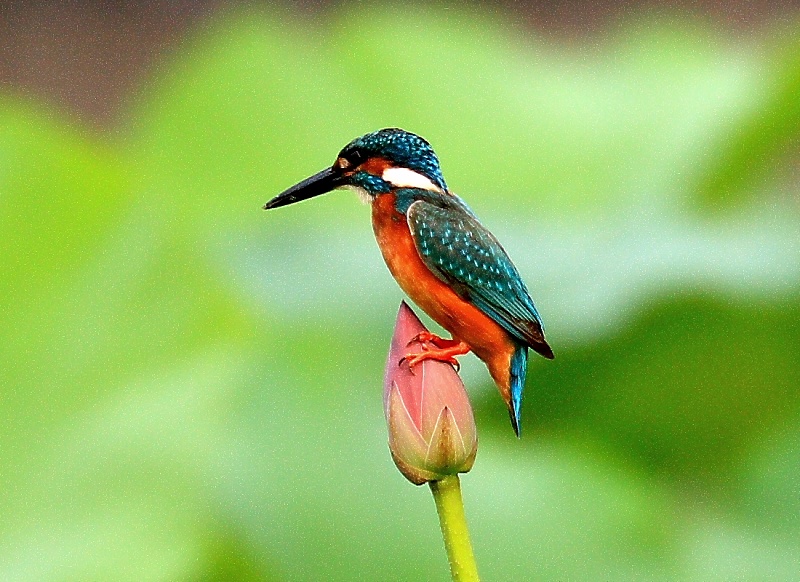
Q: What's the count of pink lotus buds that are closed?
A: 1